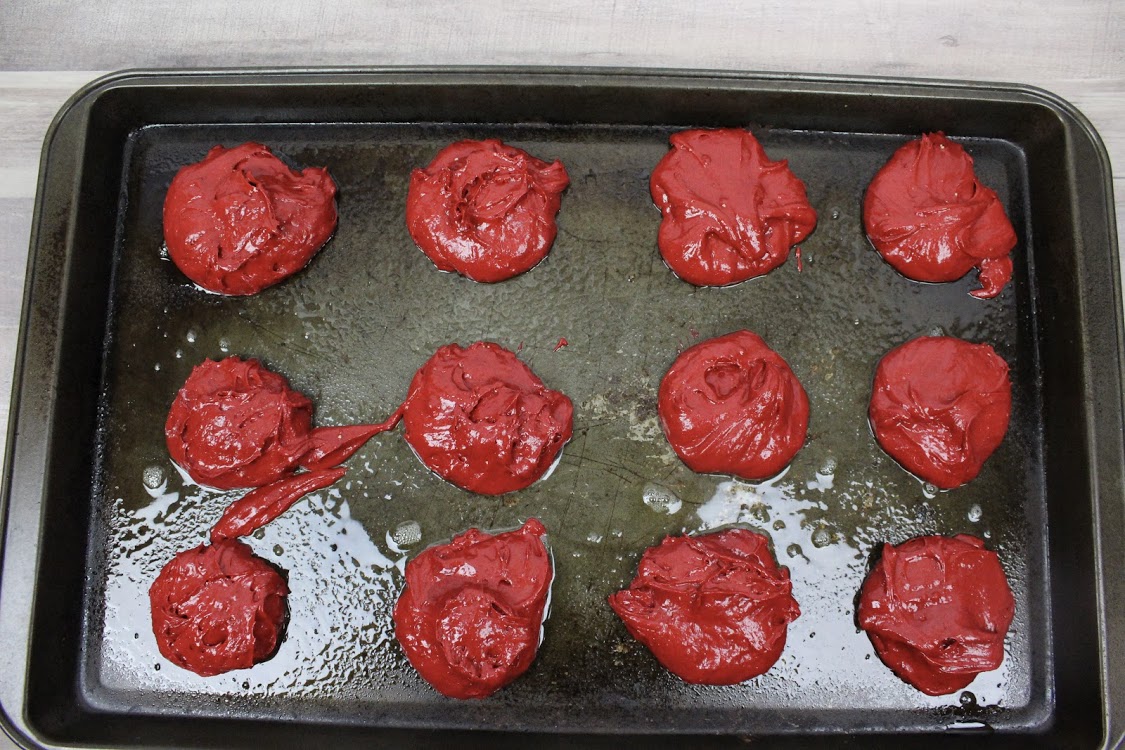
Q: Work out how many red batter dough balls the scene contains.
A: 12